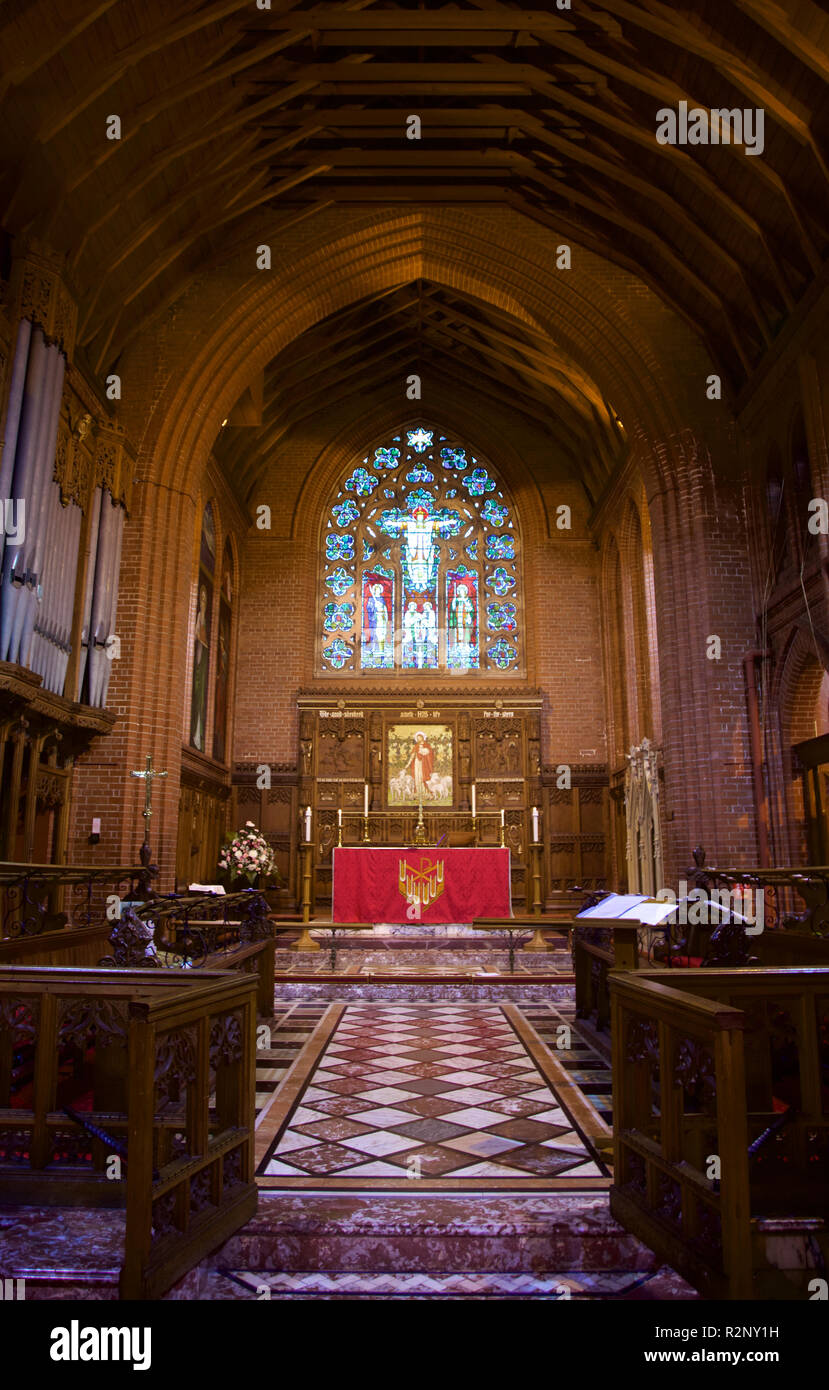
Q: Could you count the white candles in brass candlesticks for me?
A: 6